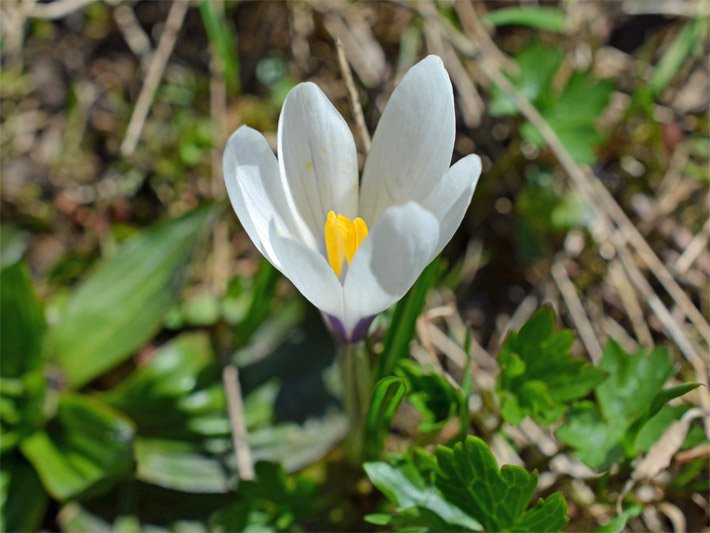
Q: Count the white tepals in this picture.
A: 6